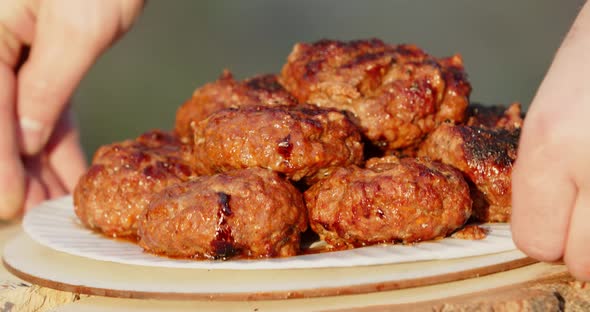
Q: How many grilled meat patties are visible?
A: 8